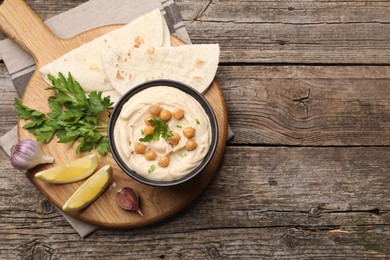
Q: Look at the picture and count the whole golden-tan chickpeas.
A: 11